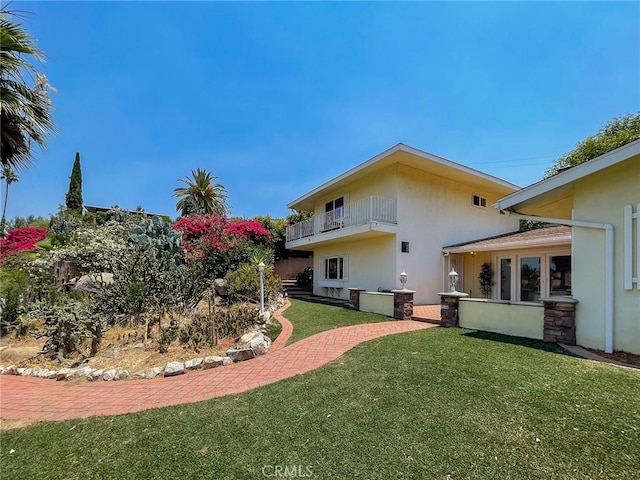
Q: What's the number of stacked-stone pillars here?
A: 4